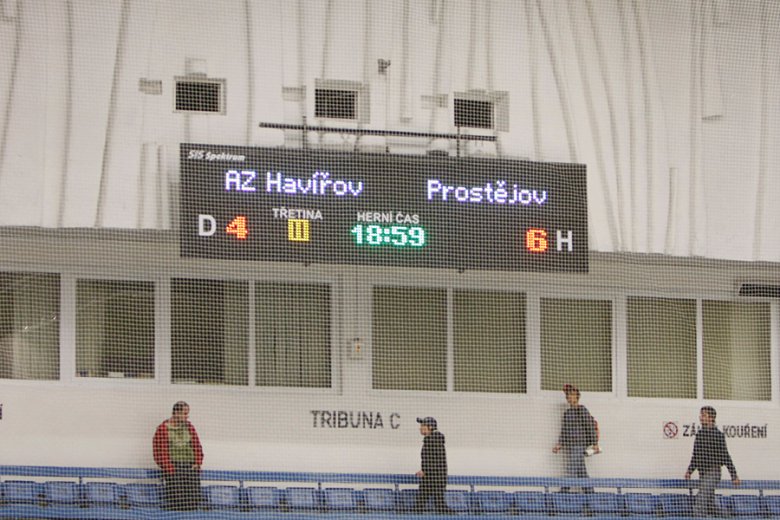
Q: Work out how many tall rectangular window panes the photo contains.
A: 9